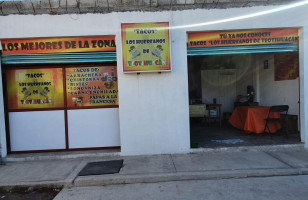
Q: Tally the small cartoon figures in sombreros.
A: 4